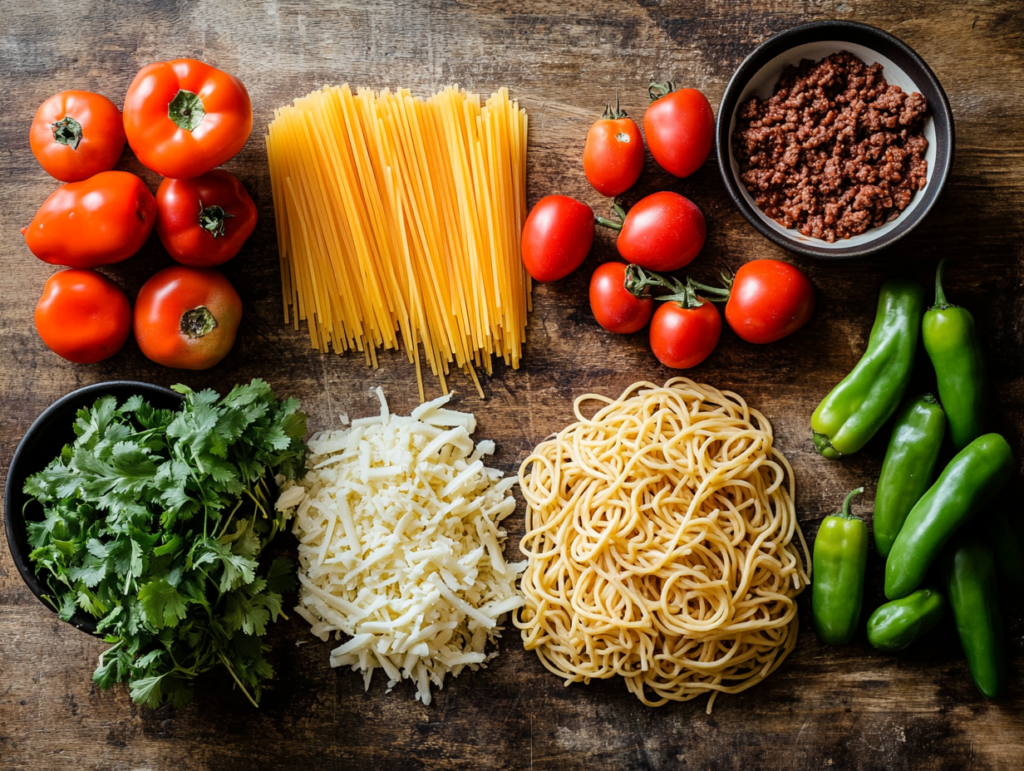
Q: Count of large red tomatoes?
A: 6